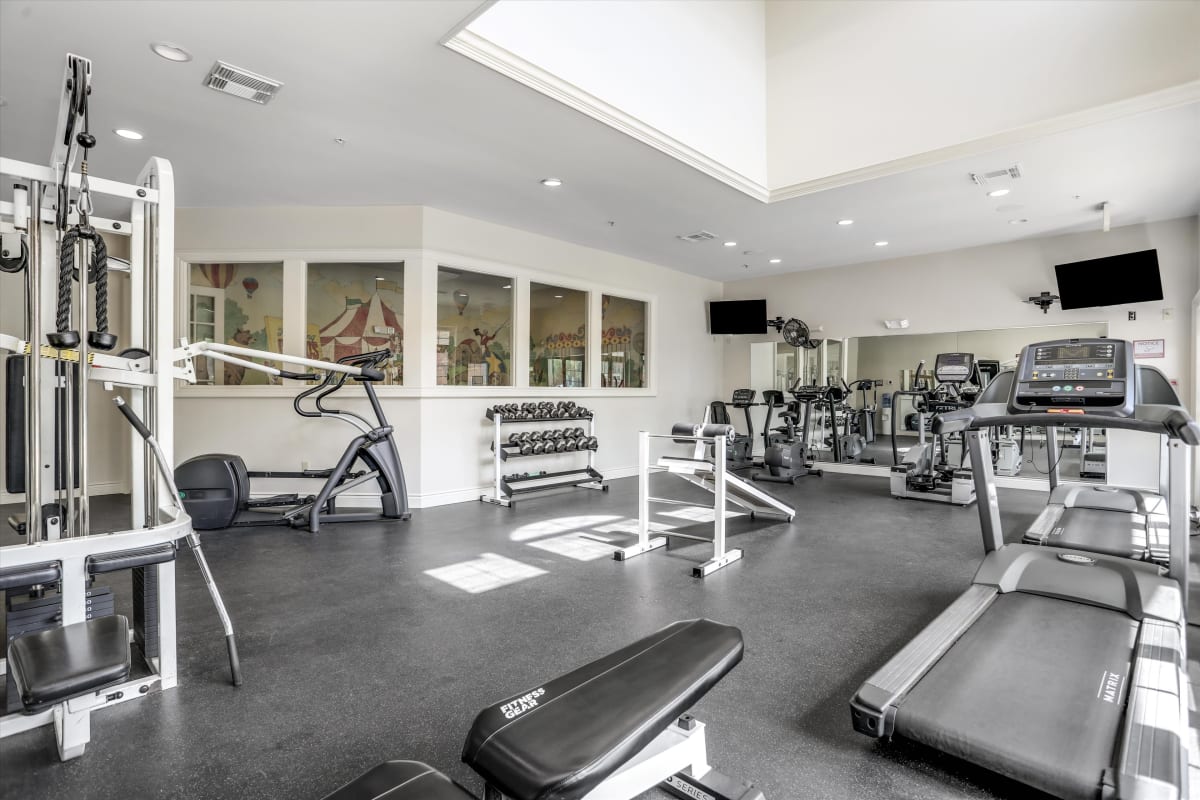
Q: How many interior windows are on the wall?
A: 5